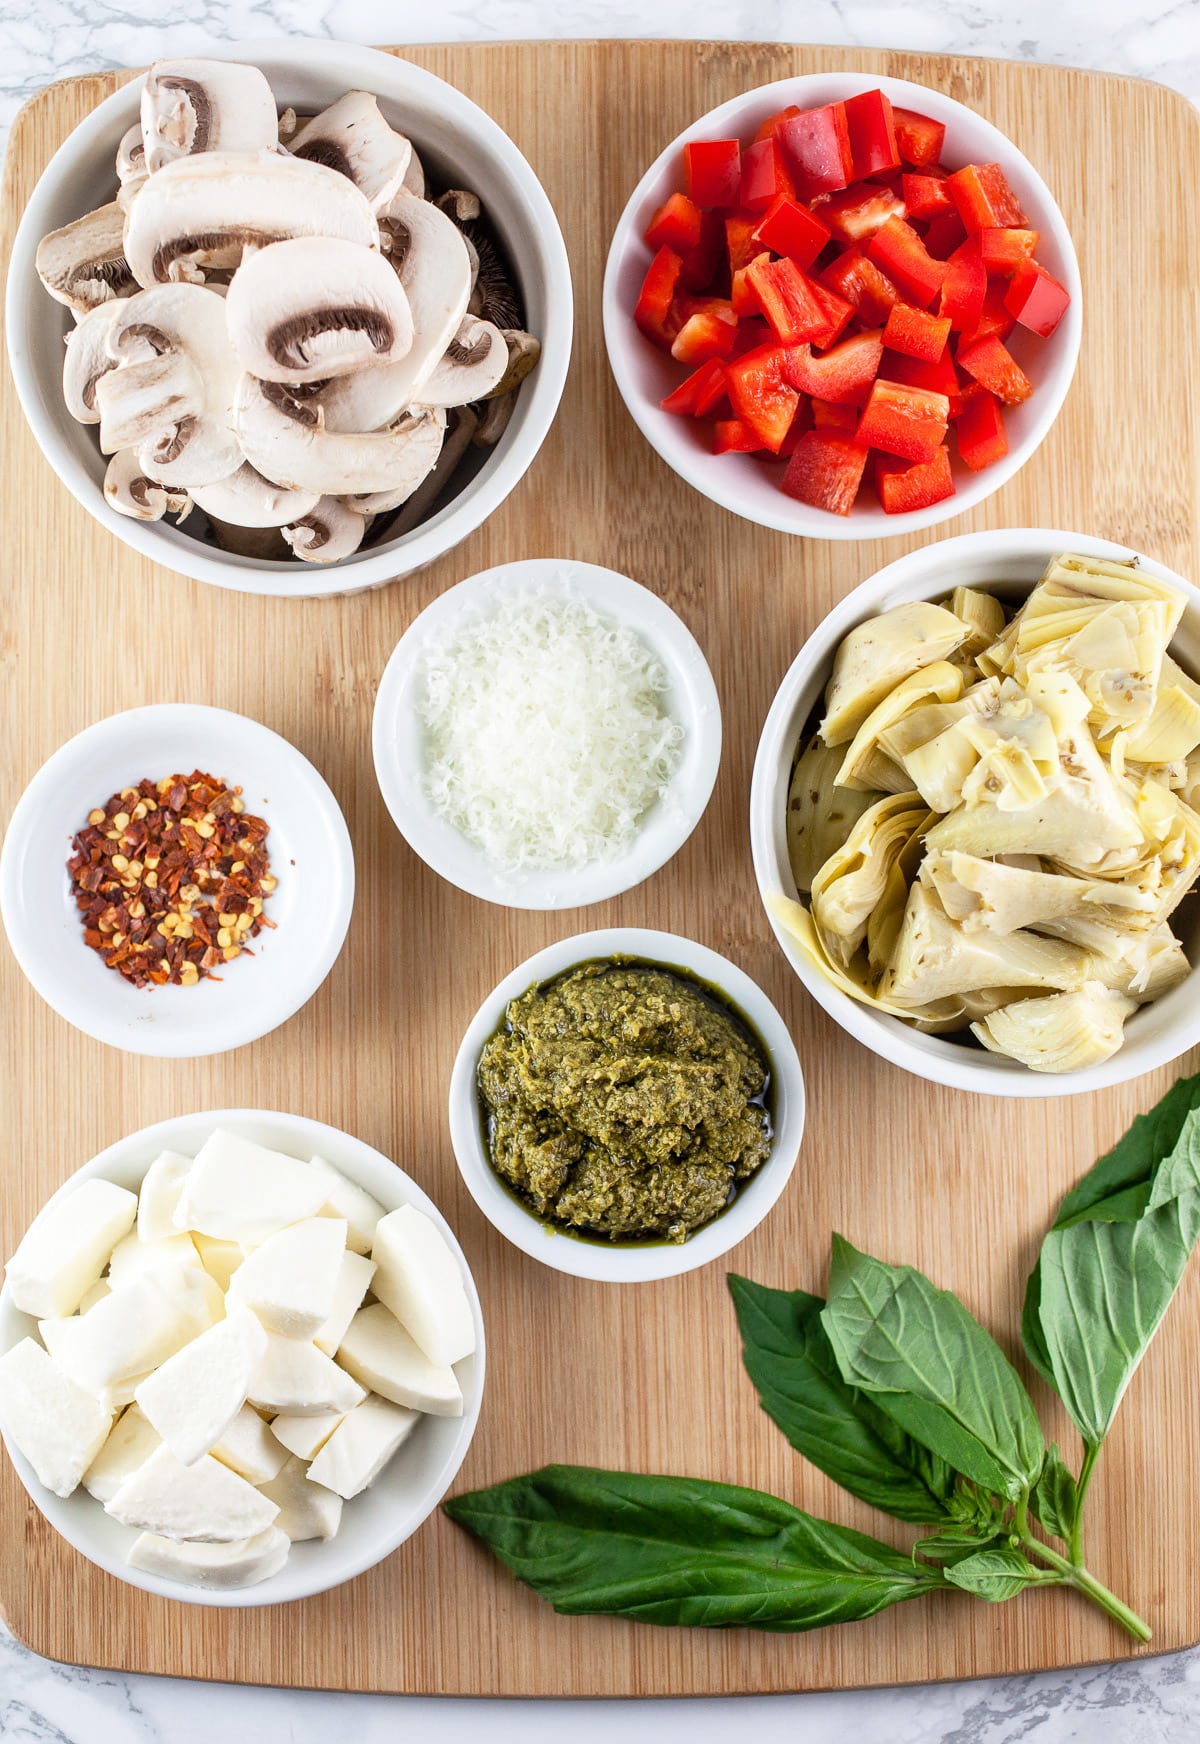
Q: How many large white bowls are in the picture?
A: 4